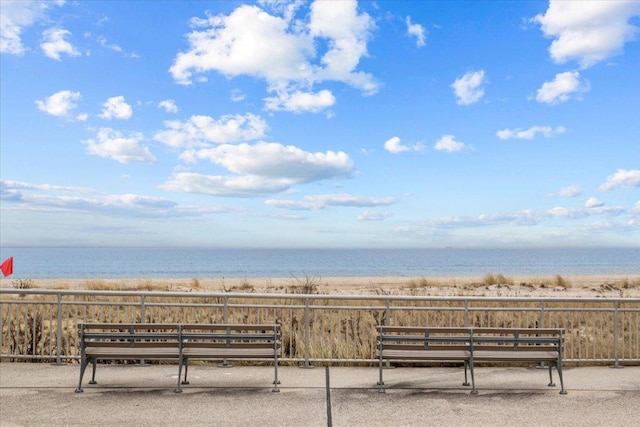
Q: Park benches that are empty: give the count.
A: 2